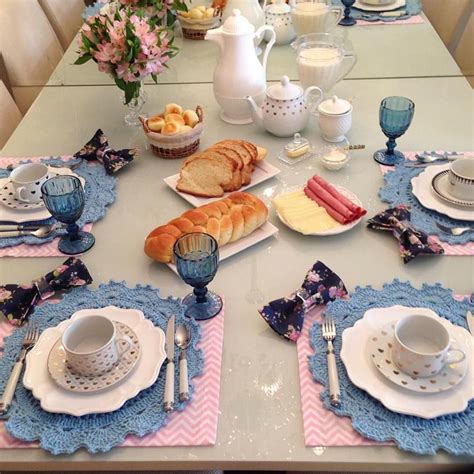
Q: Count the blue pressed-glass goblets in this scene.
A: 4